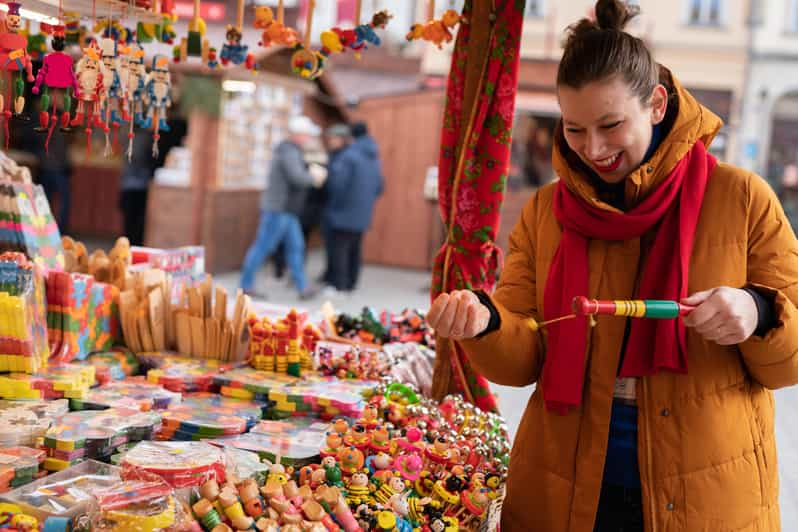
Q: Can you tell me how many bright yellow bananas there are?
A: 0